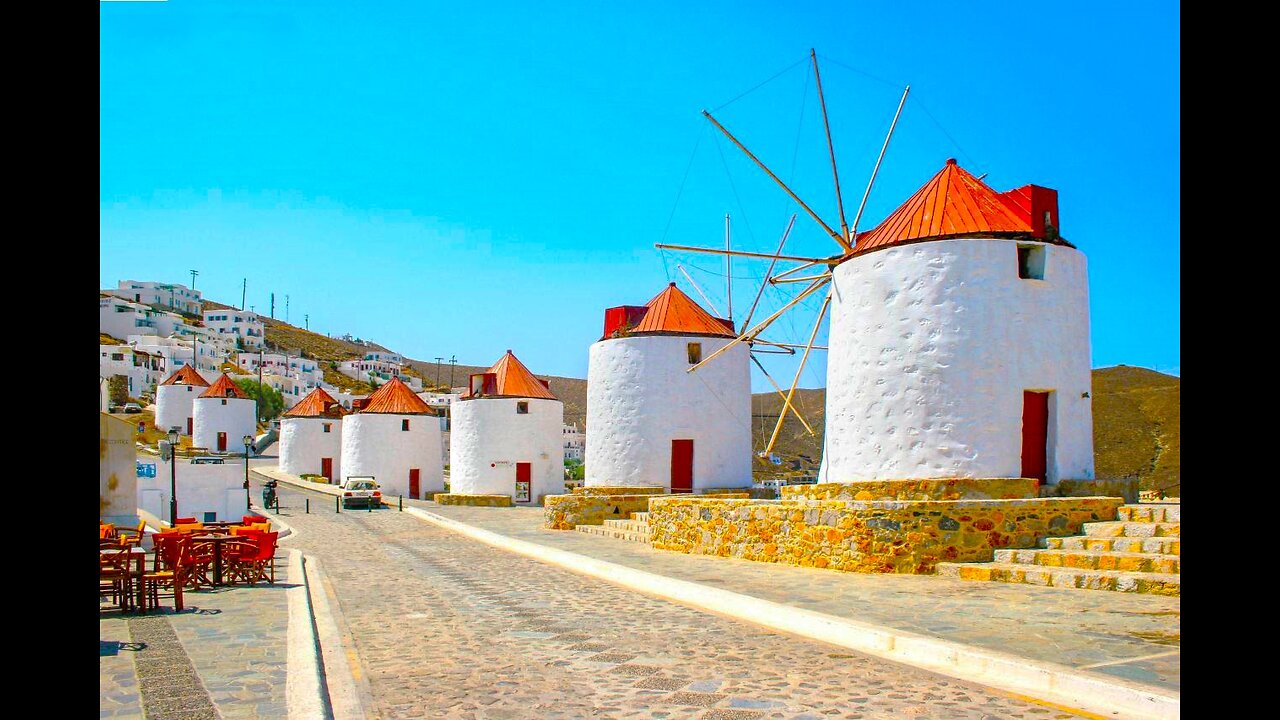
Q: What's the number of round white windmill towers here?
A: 7